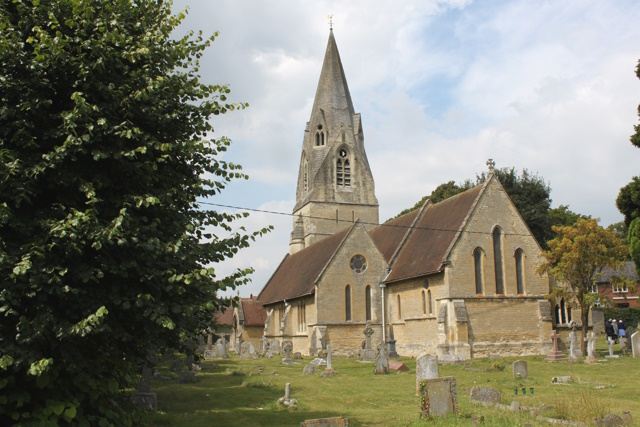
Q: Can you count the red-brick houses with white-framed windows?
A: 1